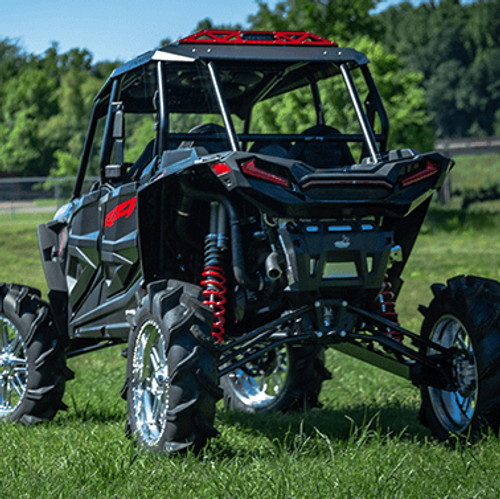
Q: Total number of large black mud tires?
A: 4